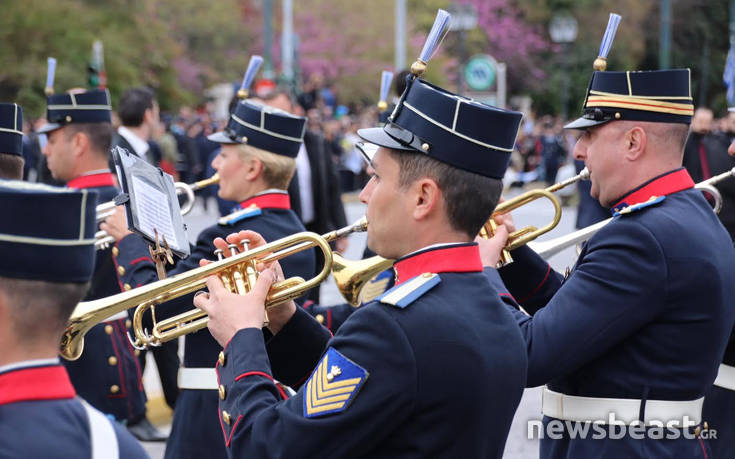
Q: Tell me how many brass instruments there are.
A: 4